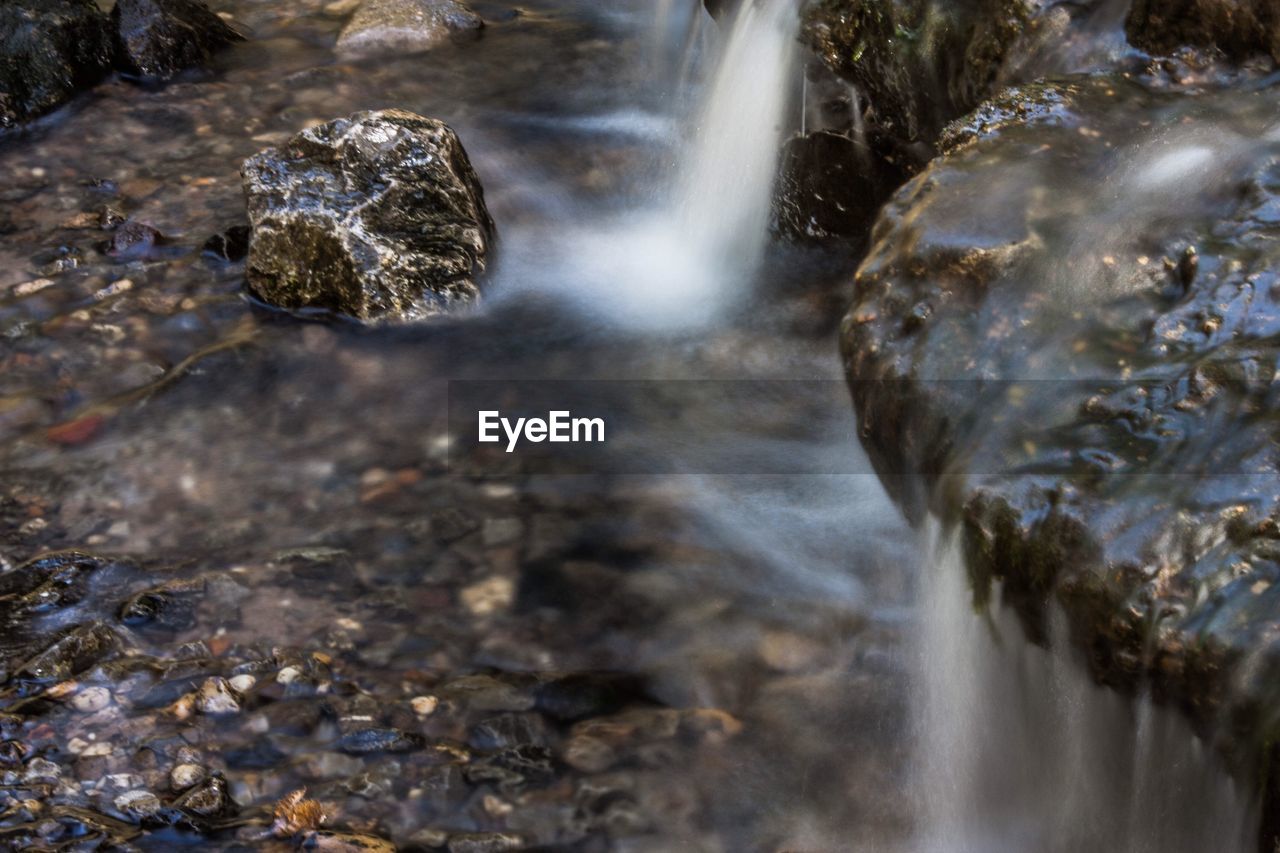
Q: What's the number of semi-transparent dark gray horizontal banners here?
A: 1